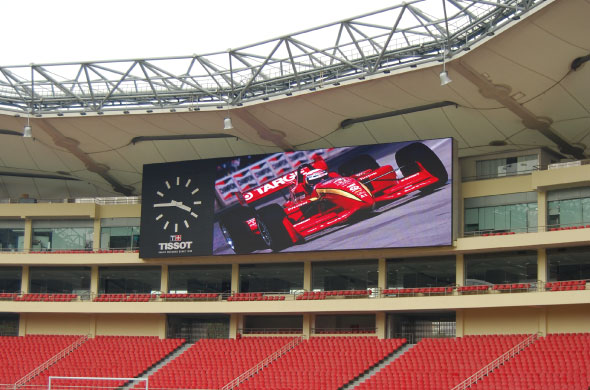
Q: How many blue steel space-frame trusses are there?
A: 1